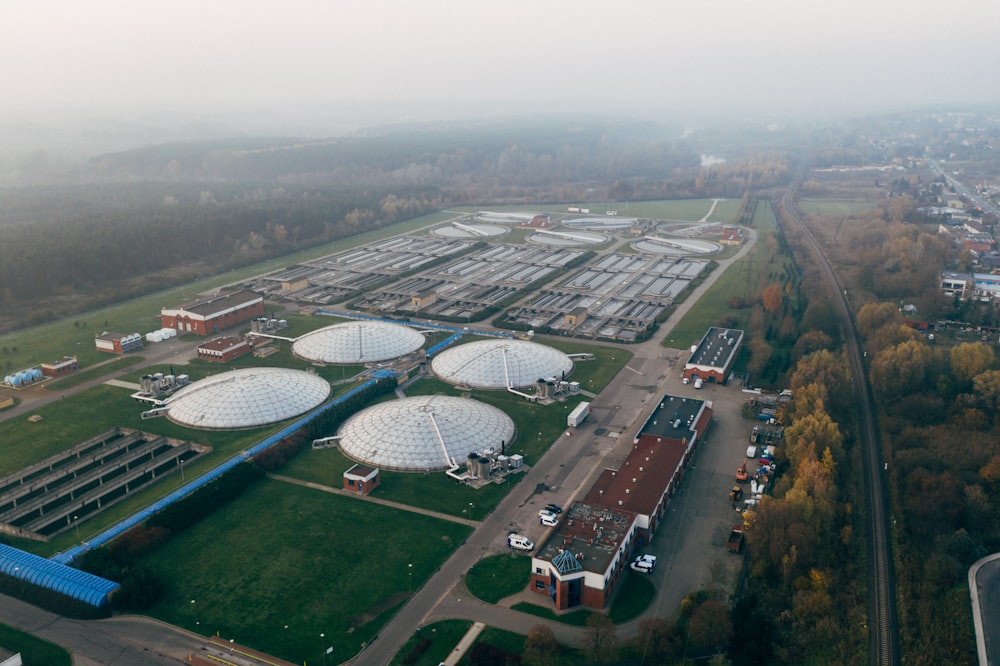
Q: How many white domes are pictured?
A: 4